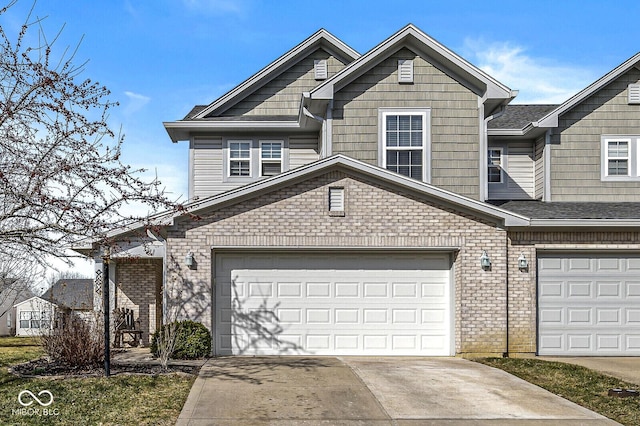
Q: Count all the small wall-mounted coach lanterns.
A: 3